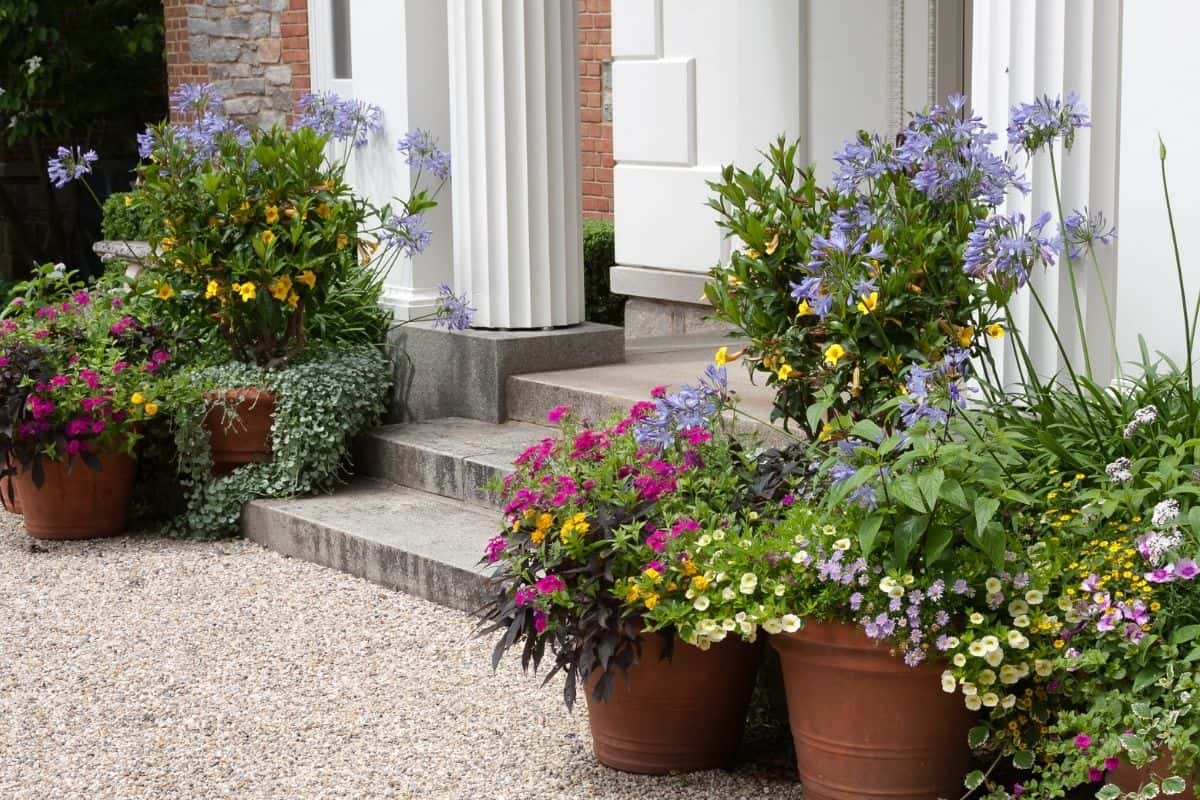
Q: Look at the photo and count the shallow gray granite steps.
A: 3